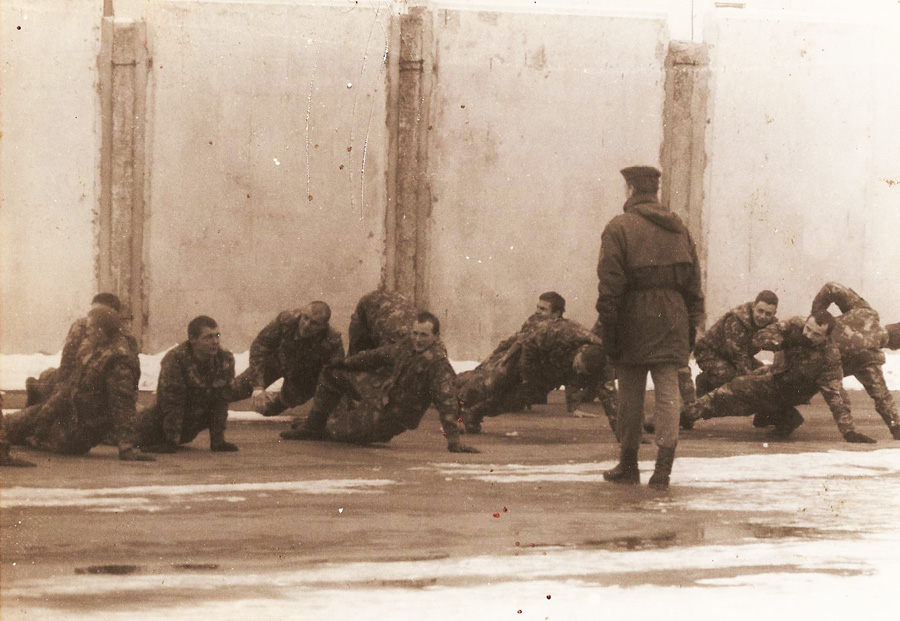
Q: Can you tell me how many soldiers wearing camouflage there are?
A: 11